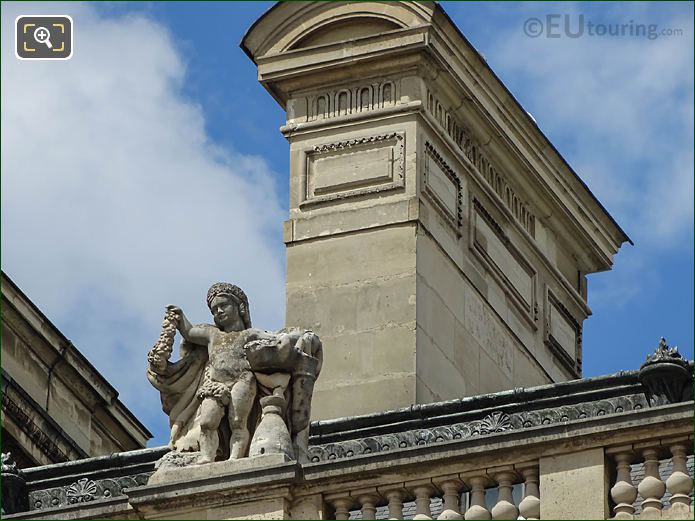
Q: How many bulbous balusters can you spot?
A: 11